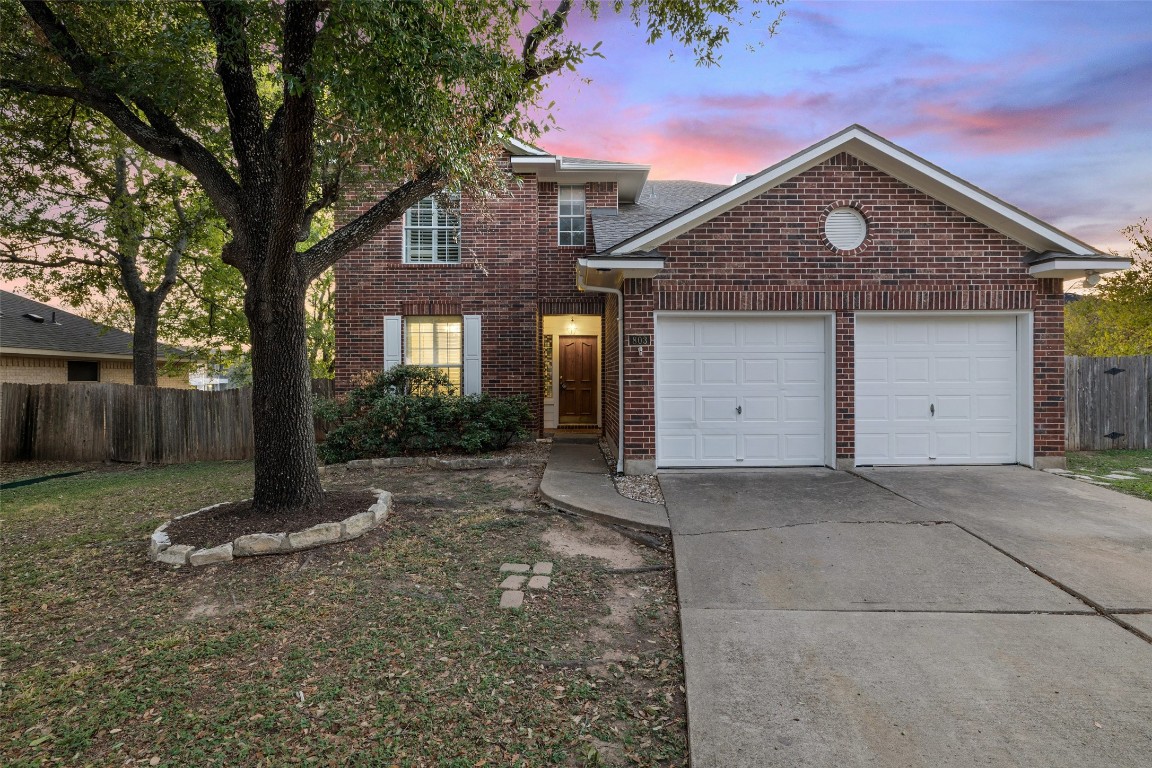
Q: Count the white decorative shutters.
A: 2